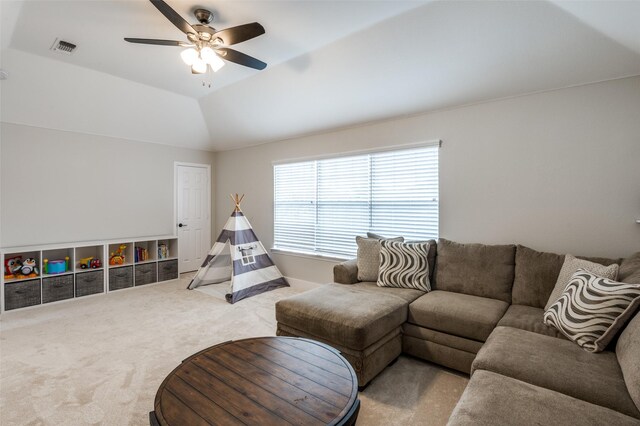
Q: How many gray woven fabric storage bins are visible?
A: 6